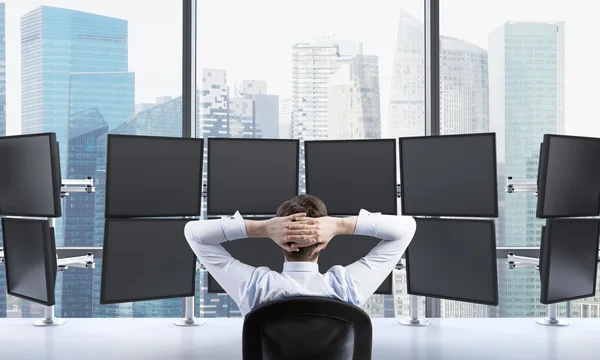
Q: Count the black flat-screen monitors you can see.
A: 12